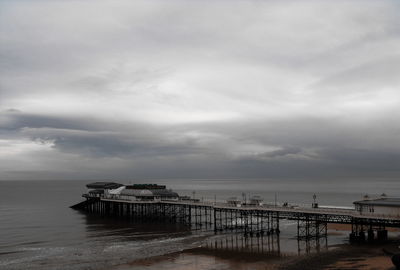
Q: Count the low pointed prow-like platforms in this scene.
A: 1